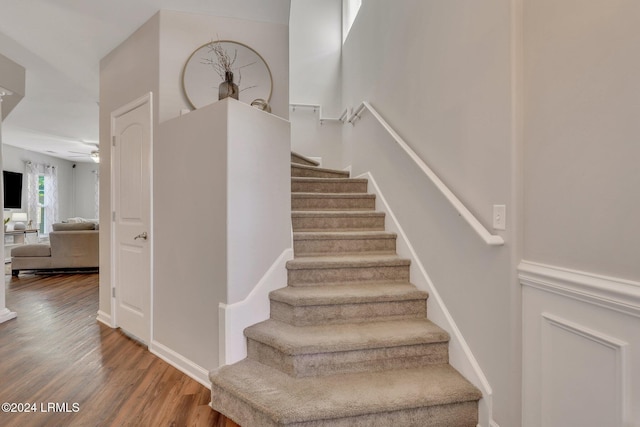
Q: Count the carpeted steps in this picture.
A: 10